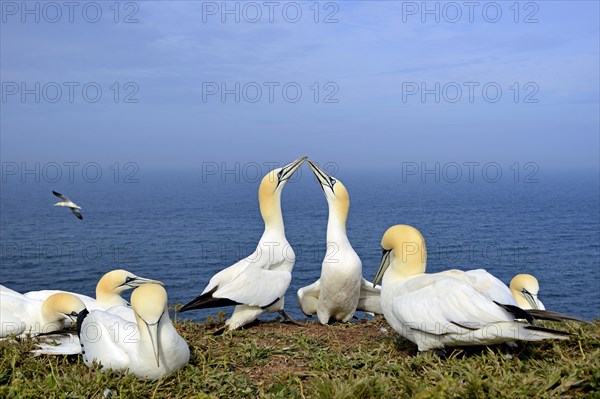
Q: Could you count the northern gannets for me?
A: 8